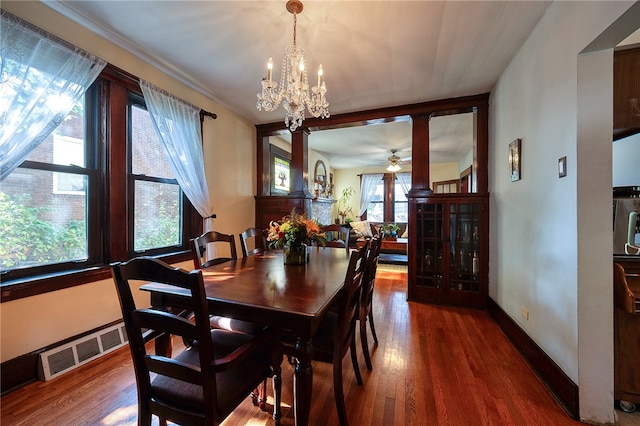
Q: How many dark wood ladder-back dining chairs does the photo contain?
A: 6